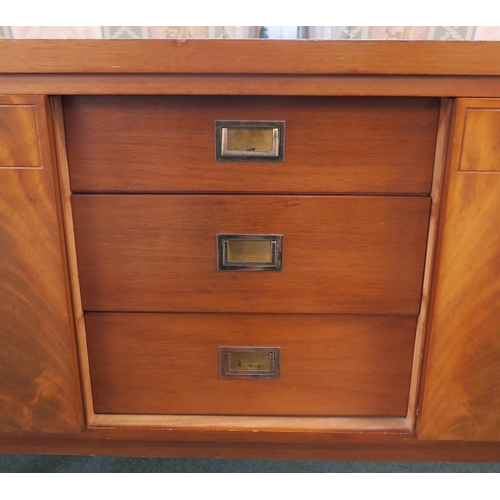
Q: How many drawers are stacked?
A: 3